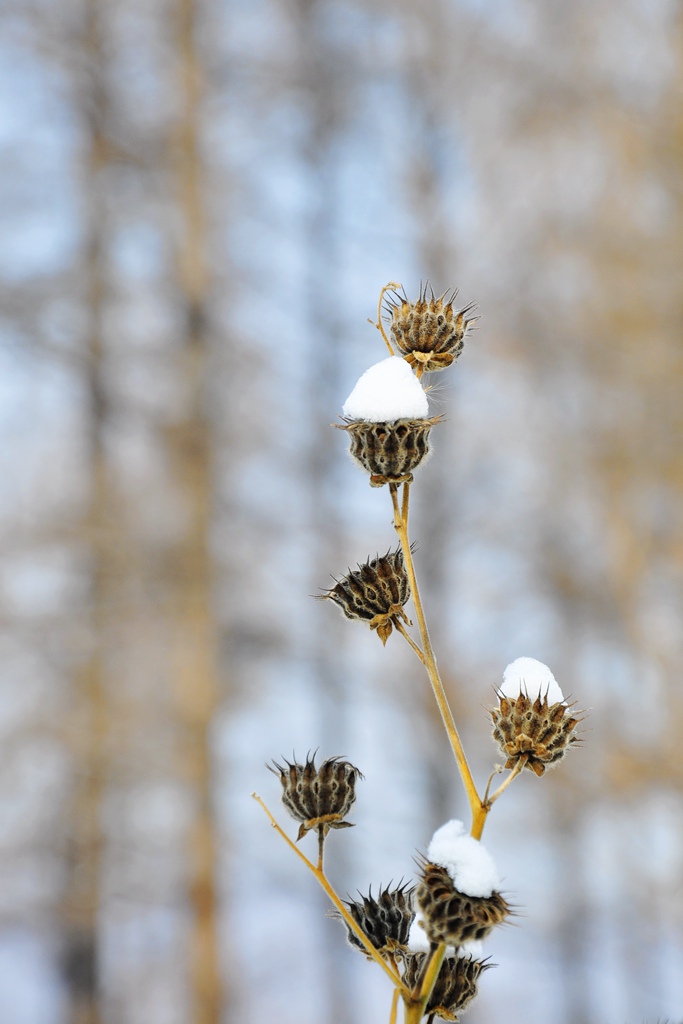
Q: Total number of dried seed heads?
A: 8